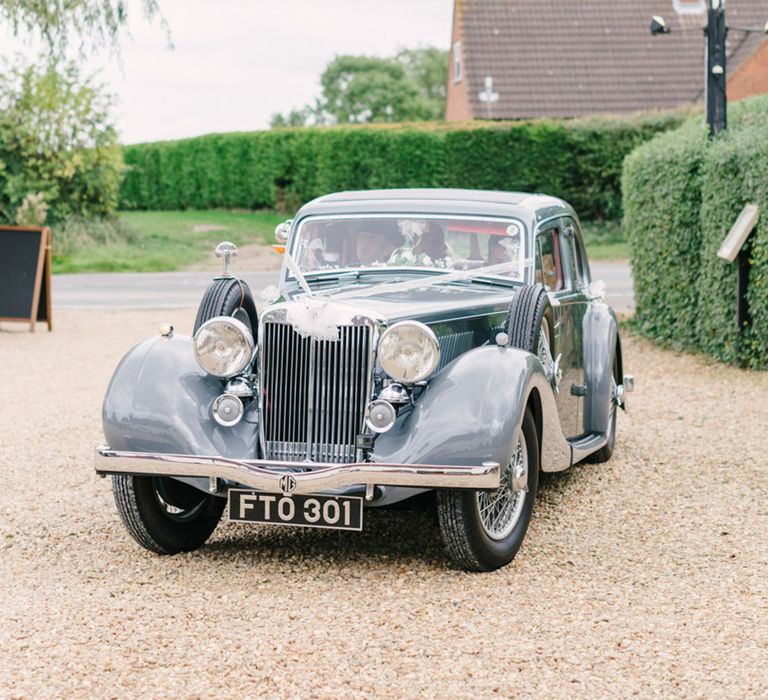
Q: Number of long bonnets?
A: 1